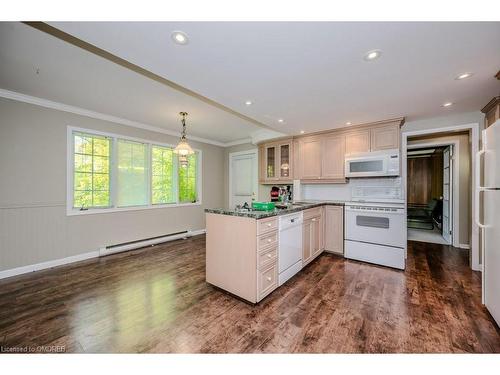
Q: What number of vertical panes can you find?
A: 4